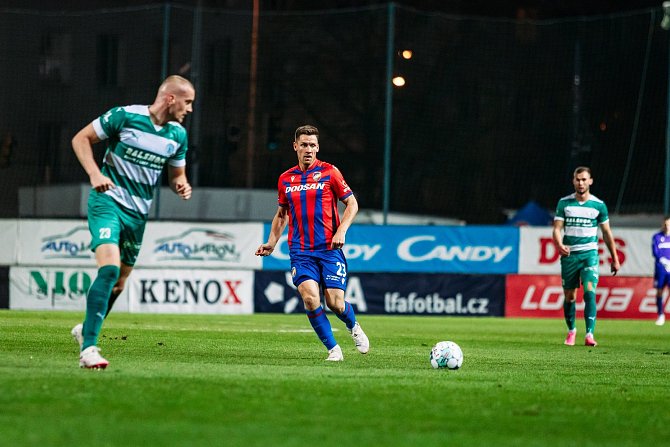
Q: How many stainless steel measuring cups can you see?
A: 0